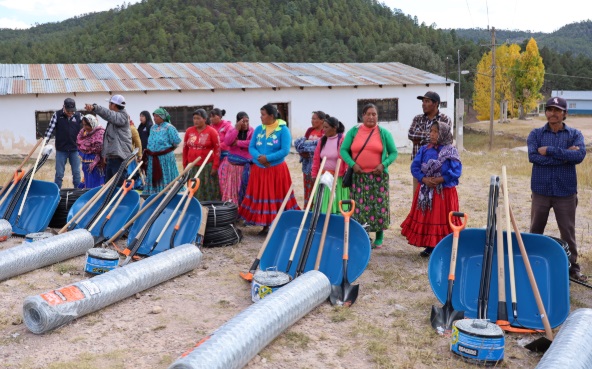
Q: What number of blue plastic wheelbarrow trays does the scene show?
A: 5